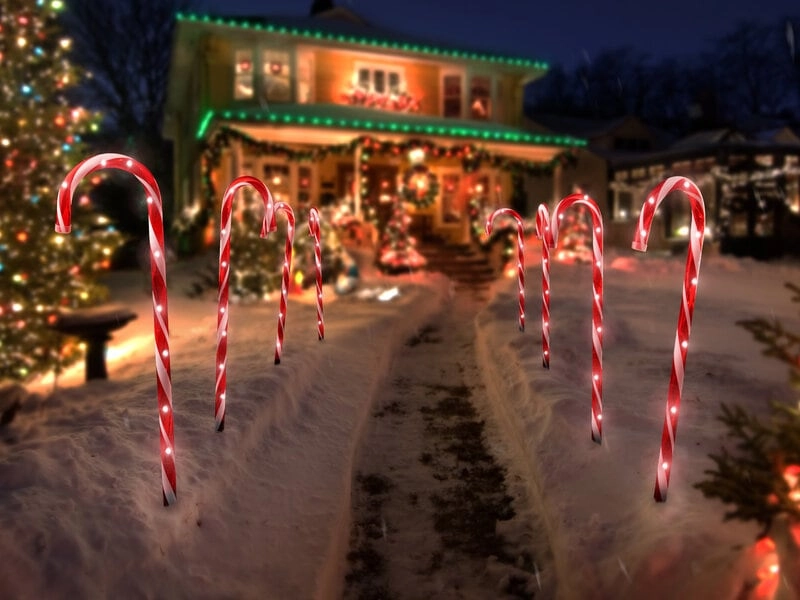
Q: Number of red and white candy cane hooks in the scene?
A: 8